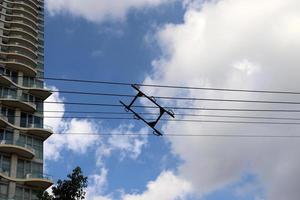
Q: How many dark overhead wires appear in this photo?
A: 6